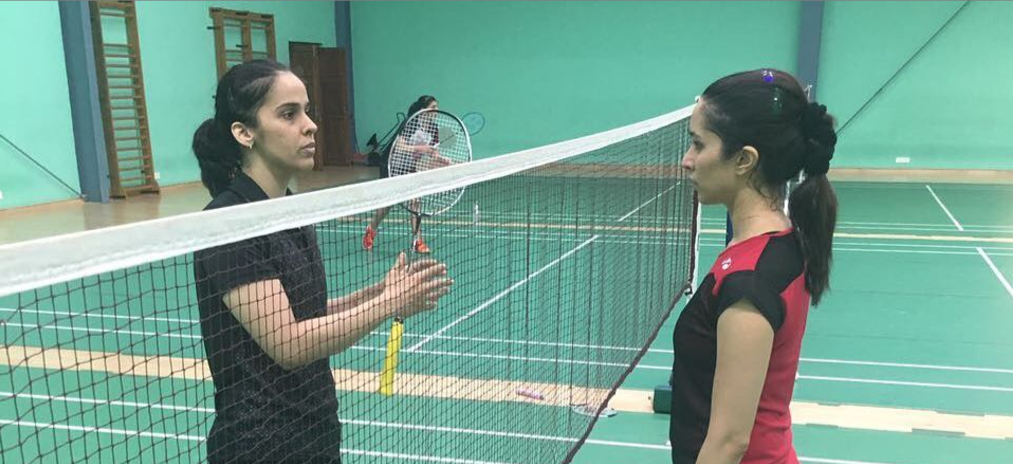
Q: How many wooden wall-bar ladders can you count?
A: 2